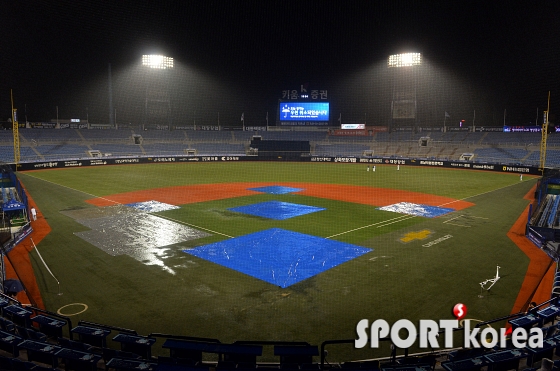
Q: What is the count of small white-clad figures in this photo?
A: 5